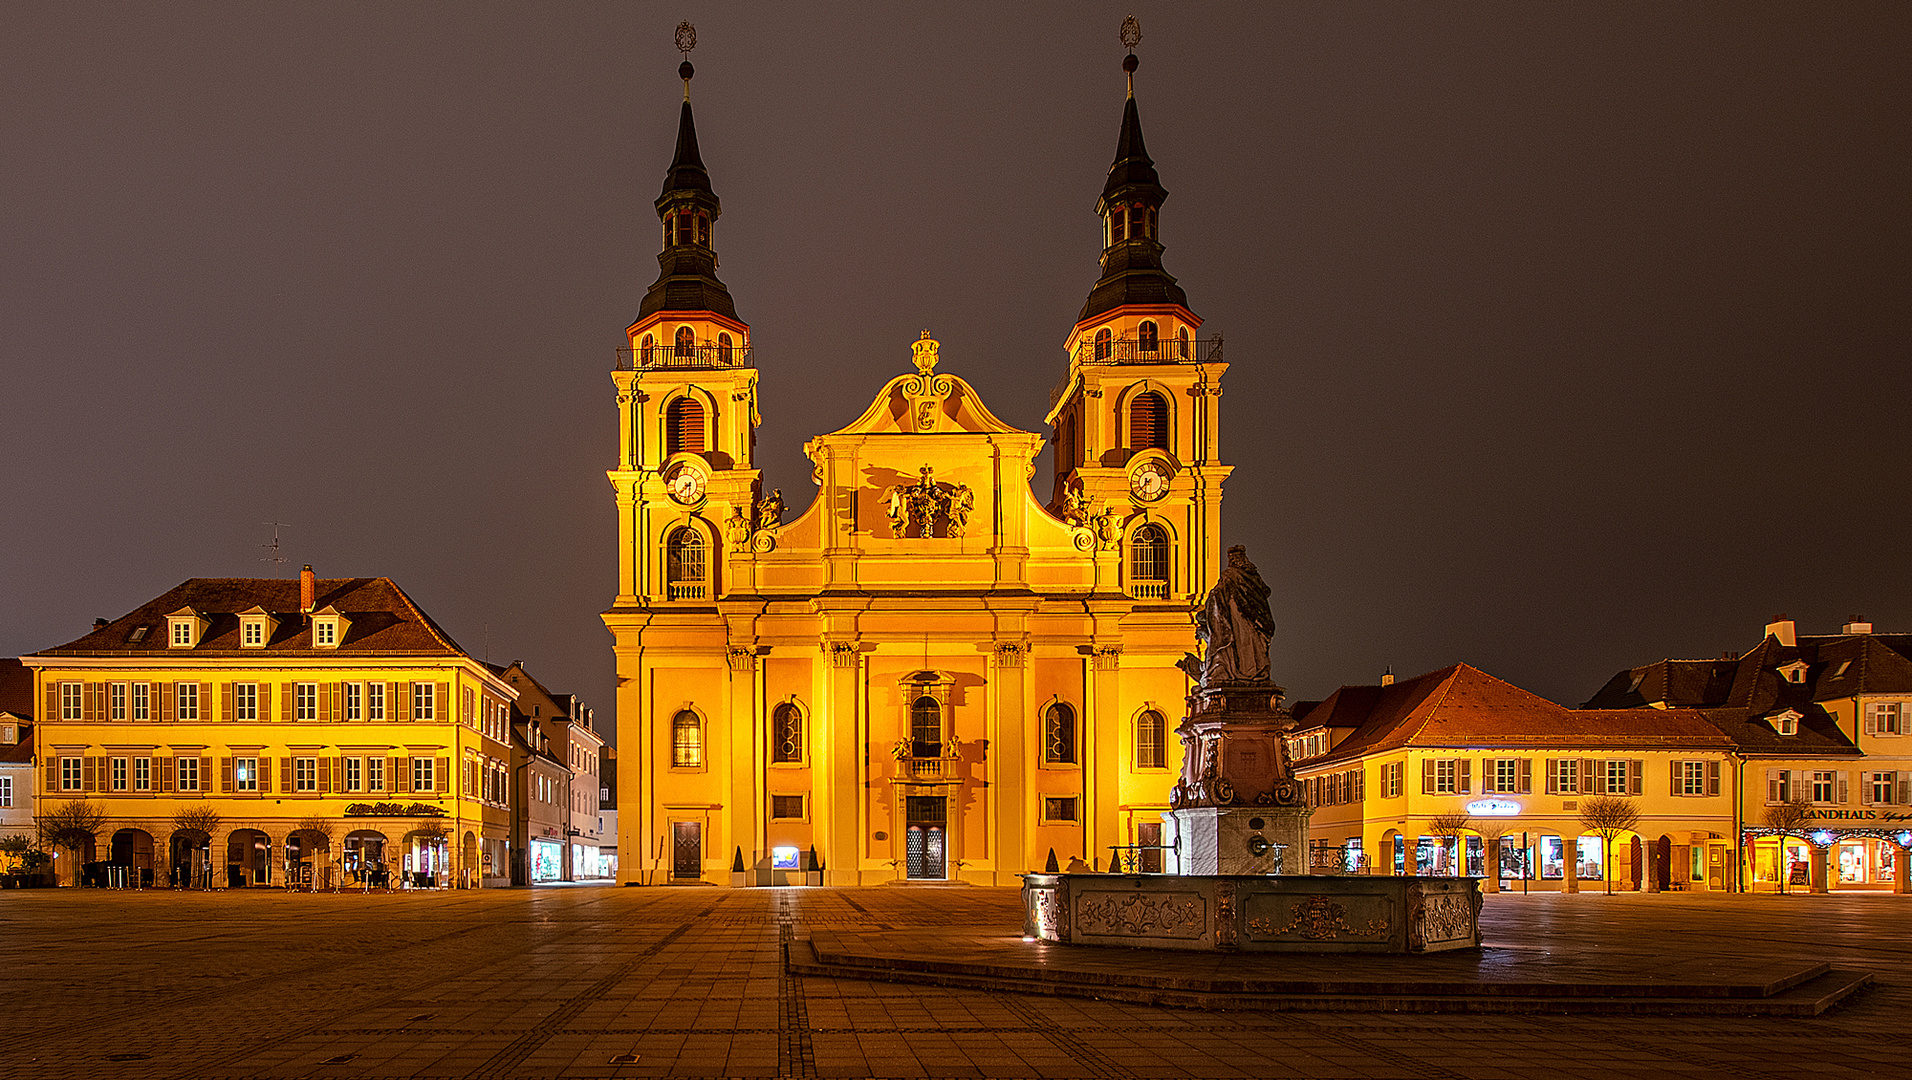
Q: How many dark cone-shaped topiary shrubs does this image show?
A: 4